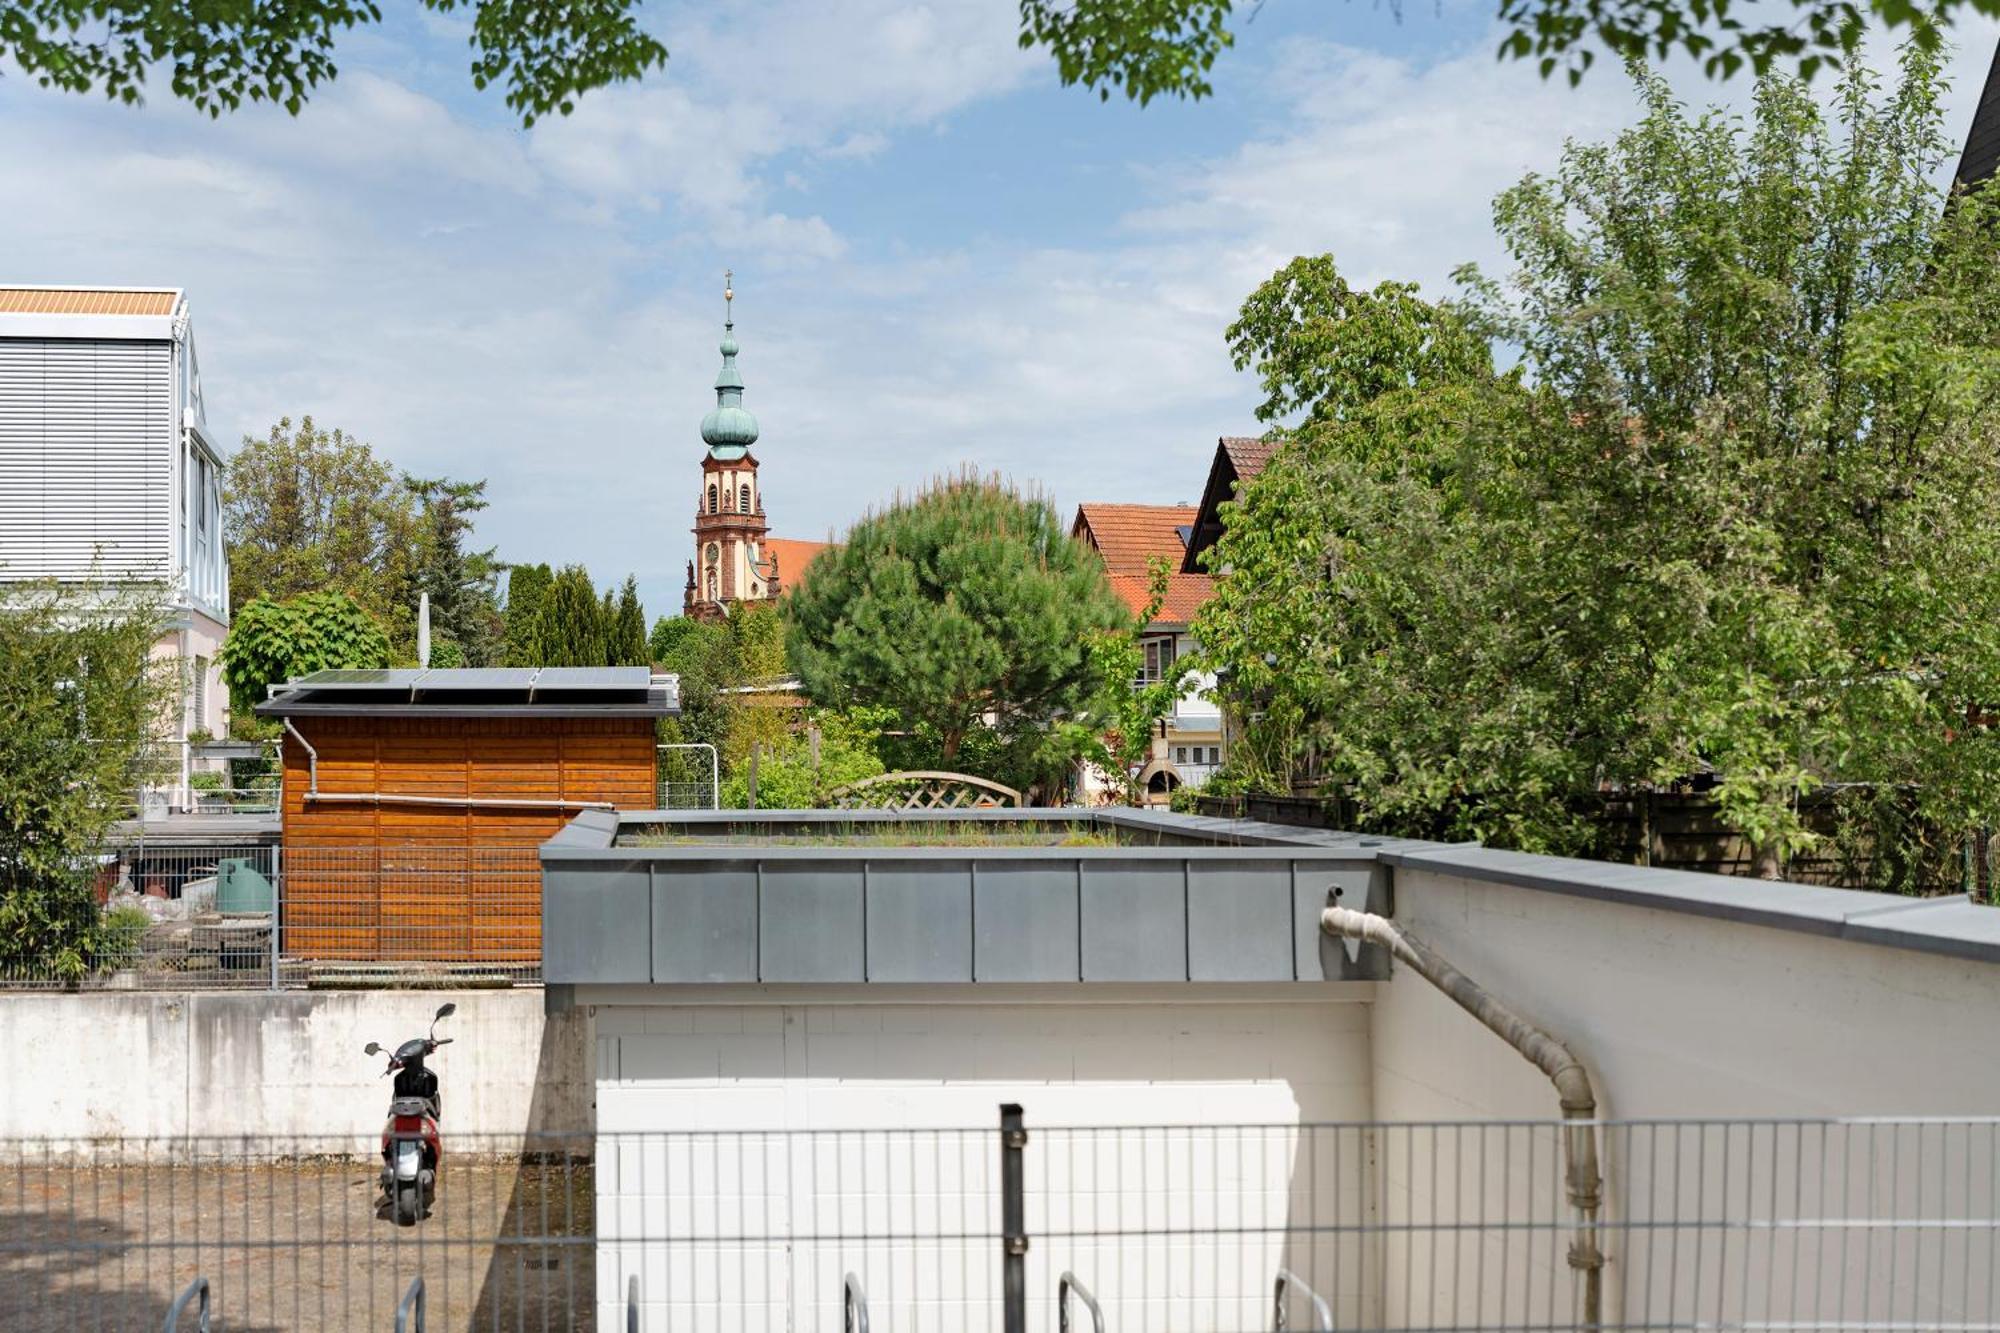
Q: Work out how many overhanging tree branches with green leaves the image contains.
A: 4